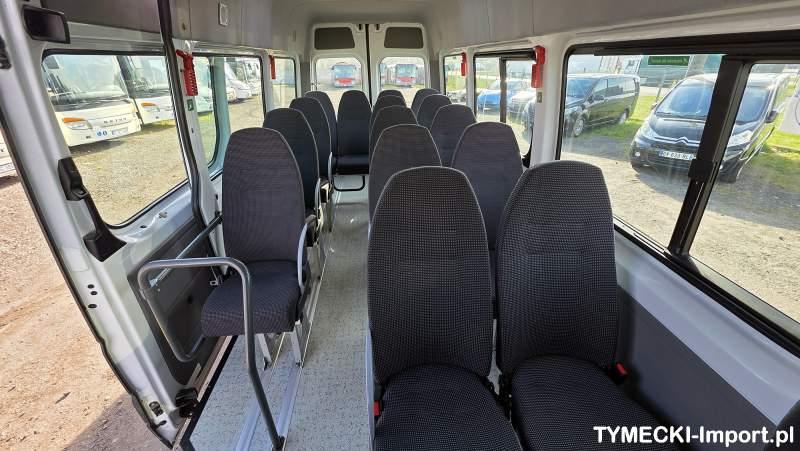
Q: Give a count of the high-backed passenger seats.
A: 15